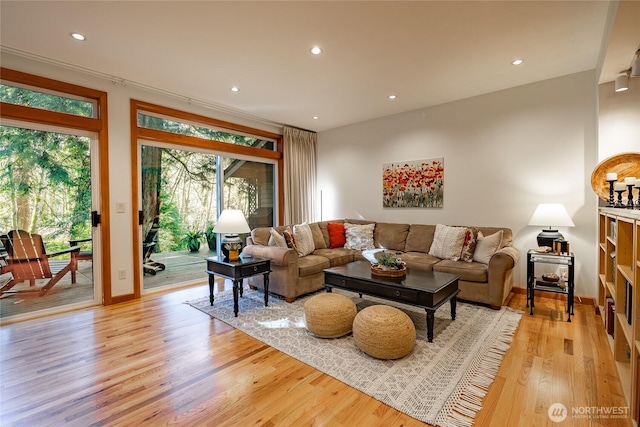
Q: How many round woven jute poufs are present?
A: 2